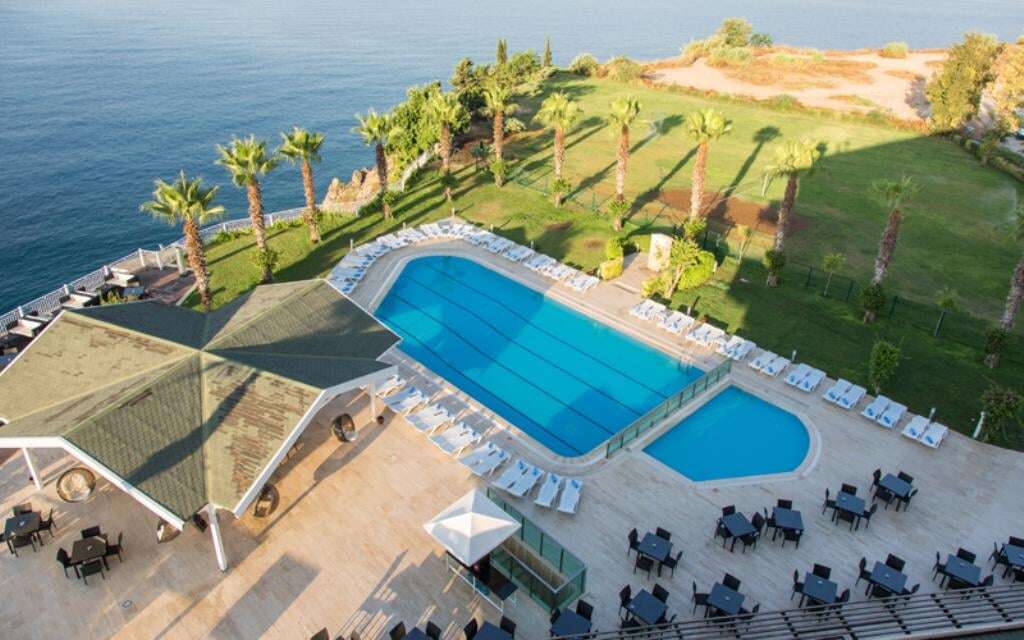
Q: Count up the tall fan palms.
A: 12